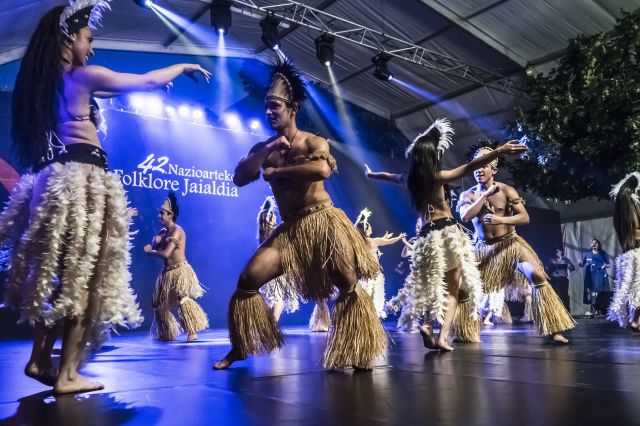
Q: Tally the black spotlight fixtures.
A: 5